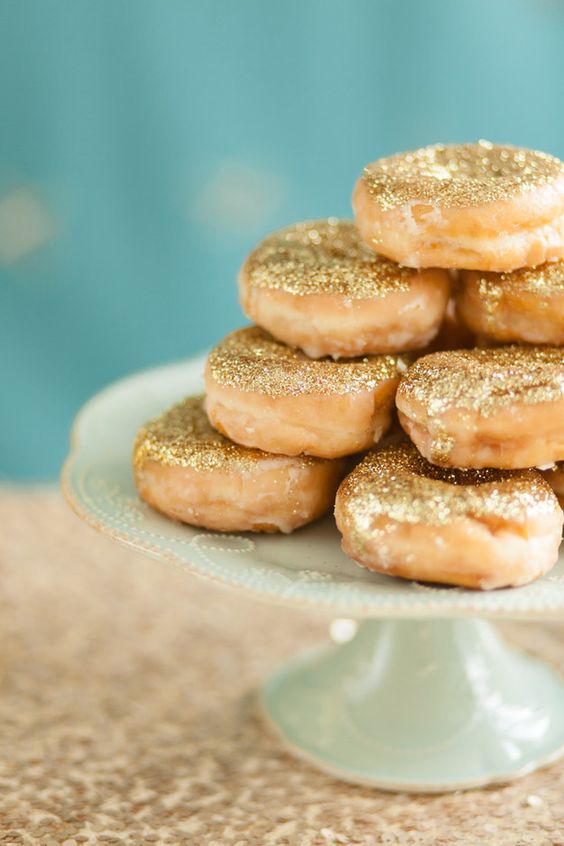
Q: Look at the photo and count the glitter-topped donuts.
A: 7